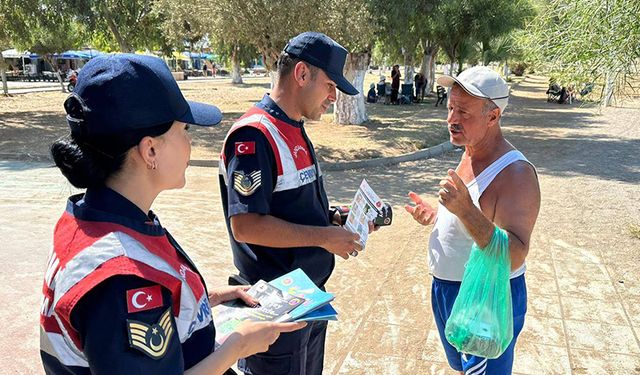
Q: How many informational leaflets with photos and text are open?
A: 1